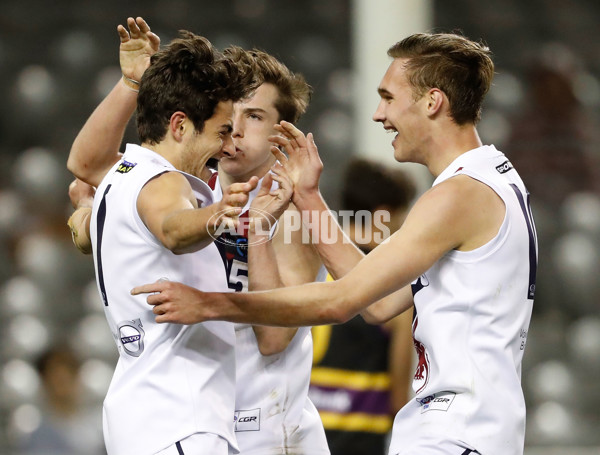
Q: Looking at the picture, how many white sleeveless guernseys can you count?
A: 3